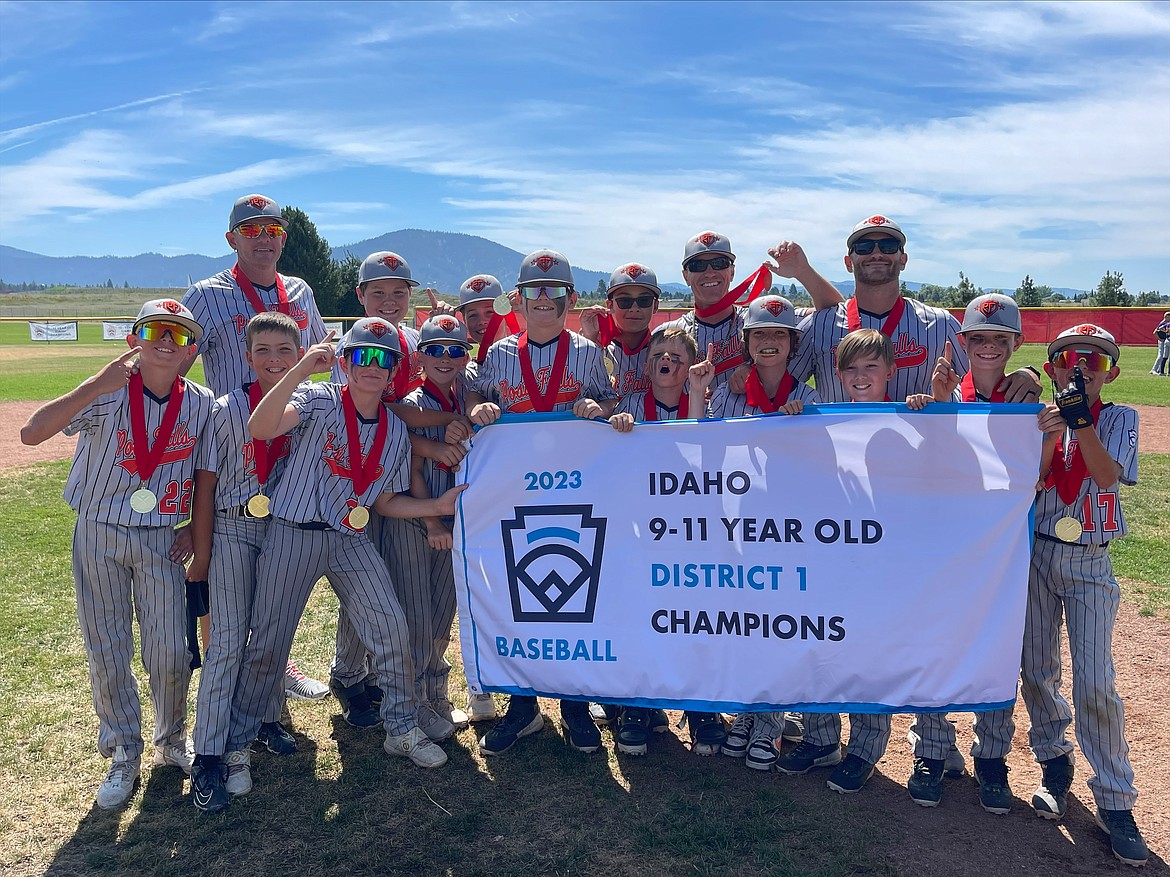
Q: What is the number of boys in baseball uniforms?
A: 13